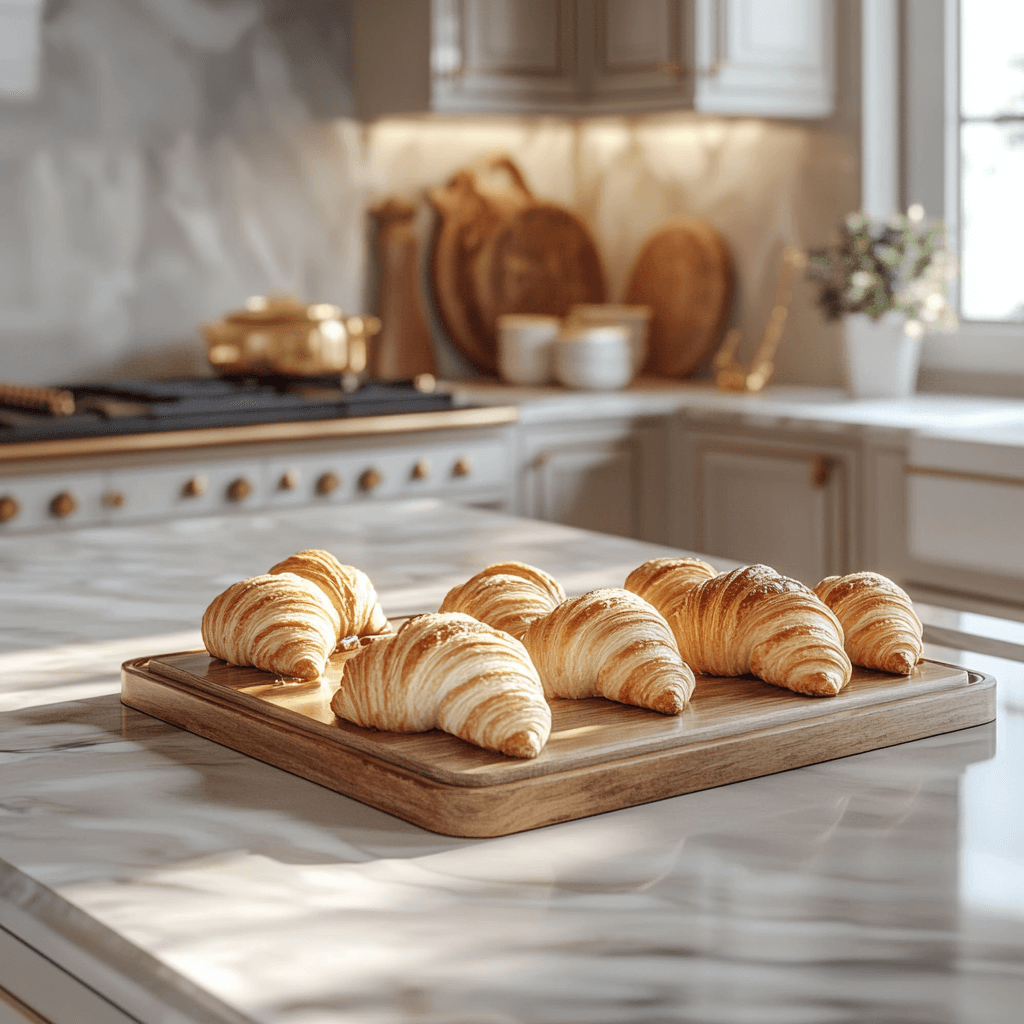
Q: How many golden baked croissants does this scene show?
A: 8